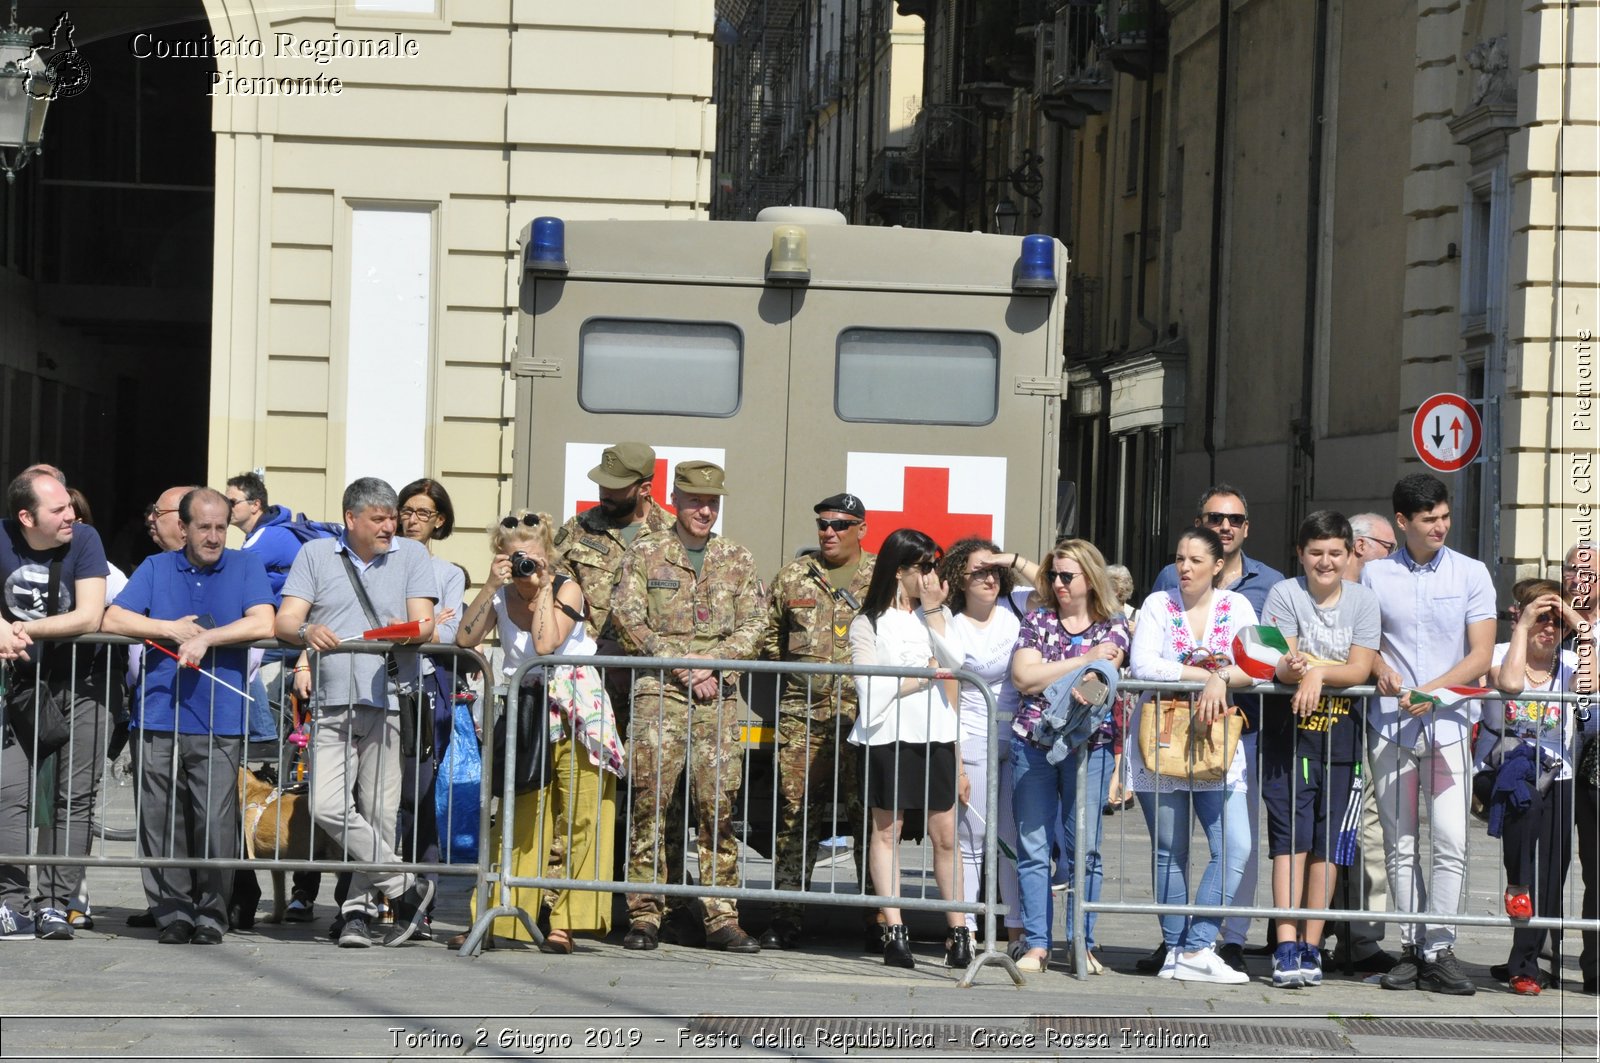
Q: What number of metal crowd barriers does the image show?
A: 3